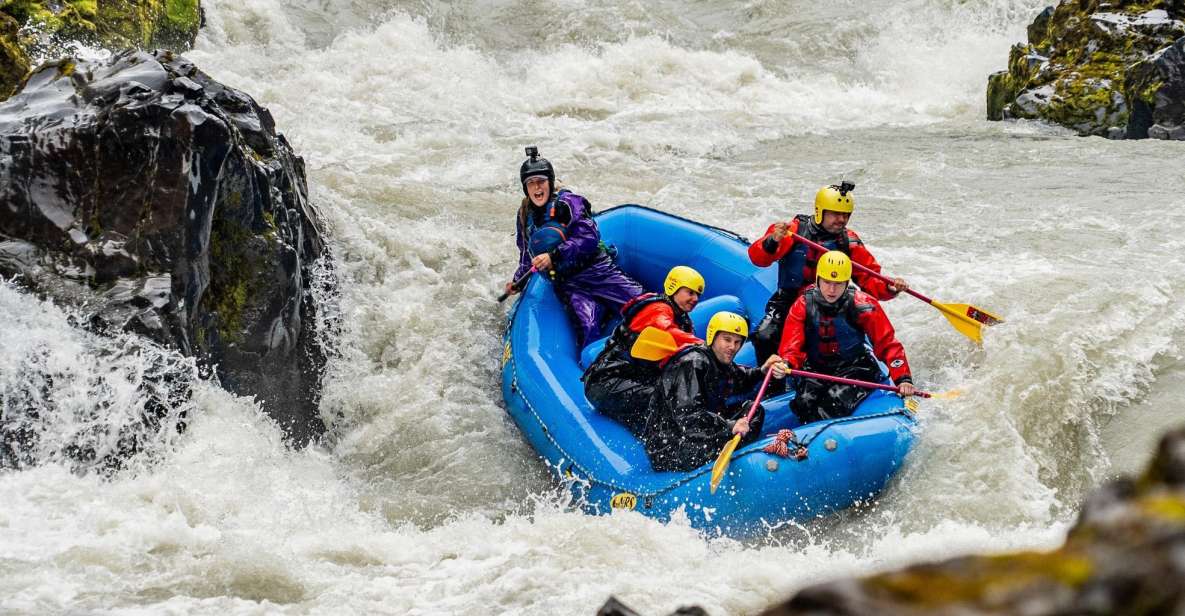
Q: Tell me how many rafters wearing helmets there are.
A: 5